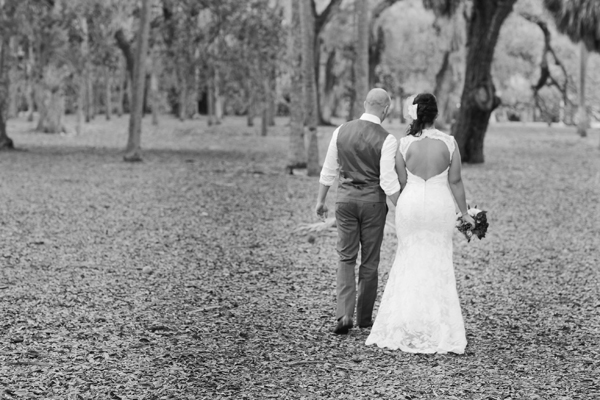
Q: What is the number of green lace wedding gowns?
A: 0